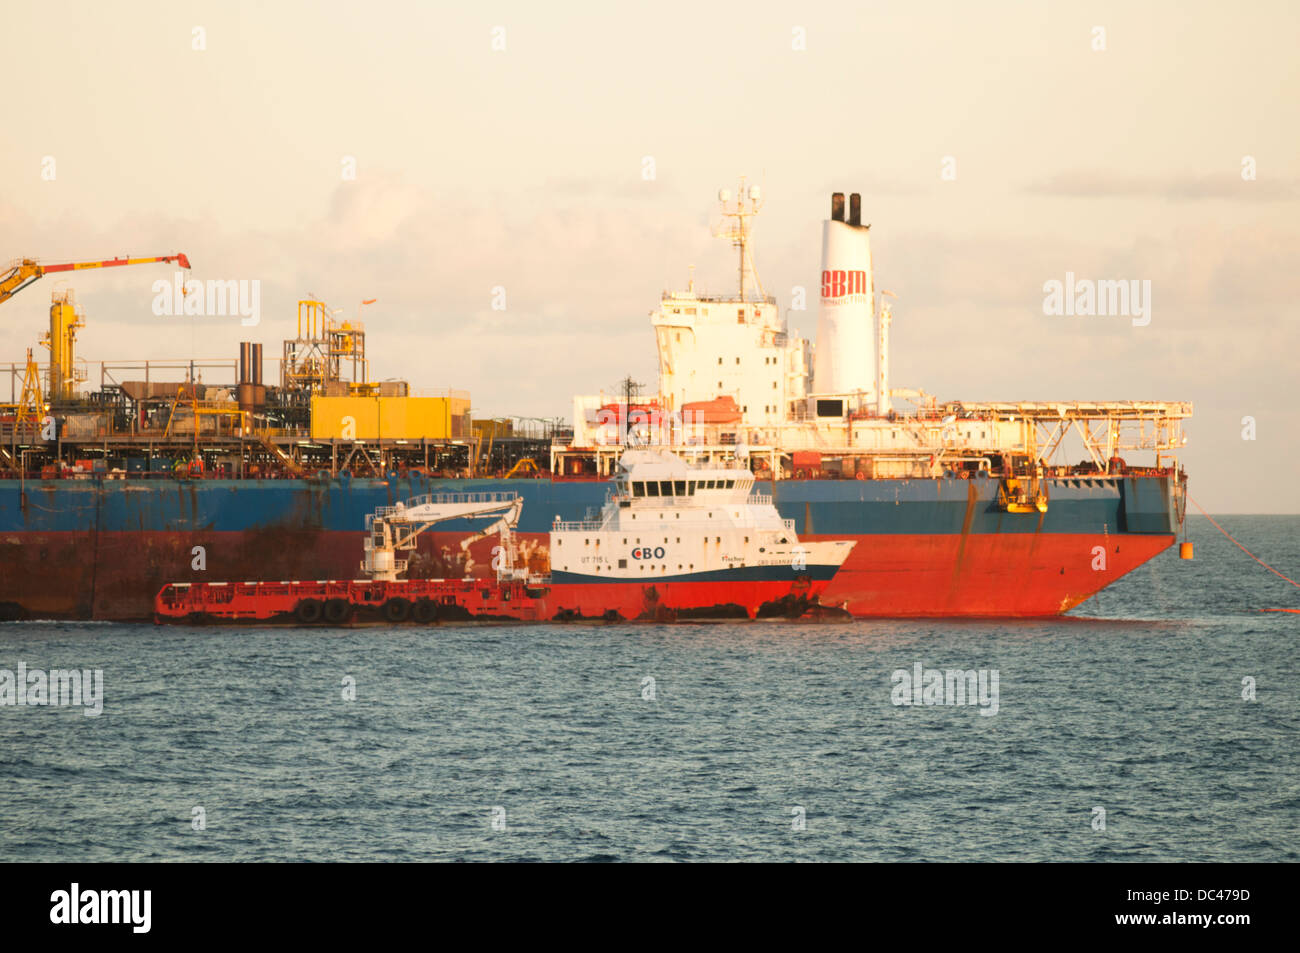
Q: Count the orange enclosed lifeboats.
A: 2